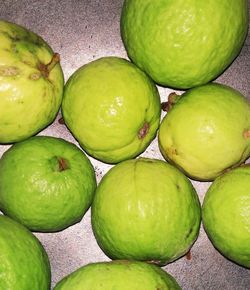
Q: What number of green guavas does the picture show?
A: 9